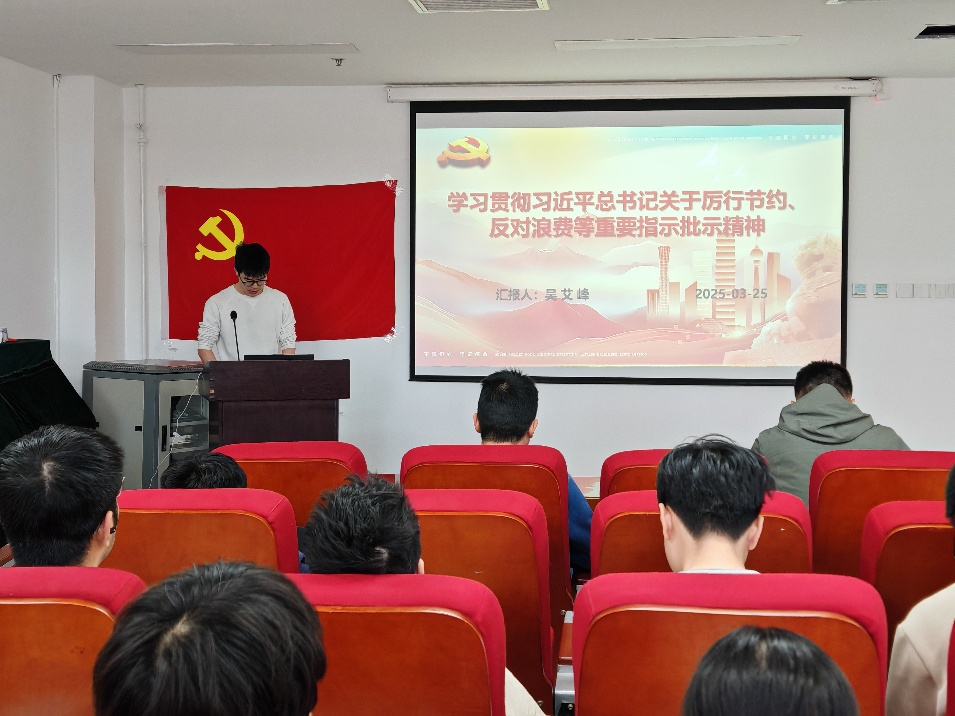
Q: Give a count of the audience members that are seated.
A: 9